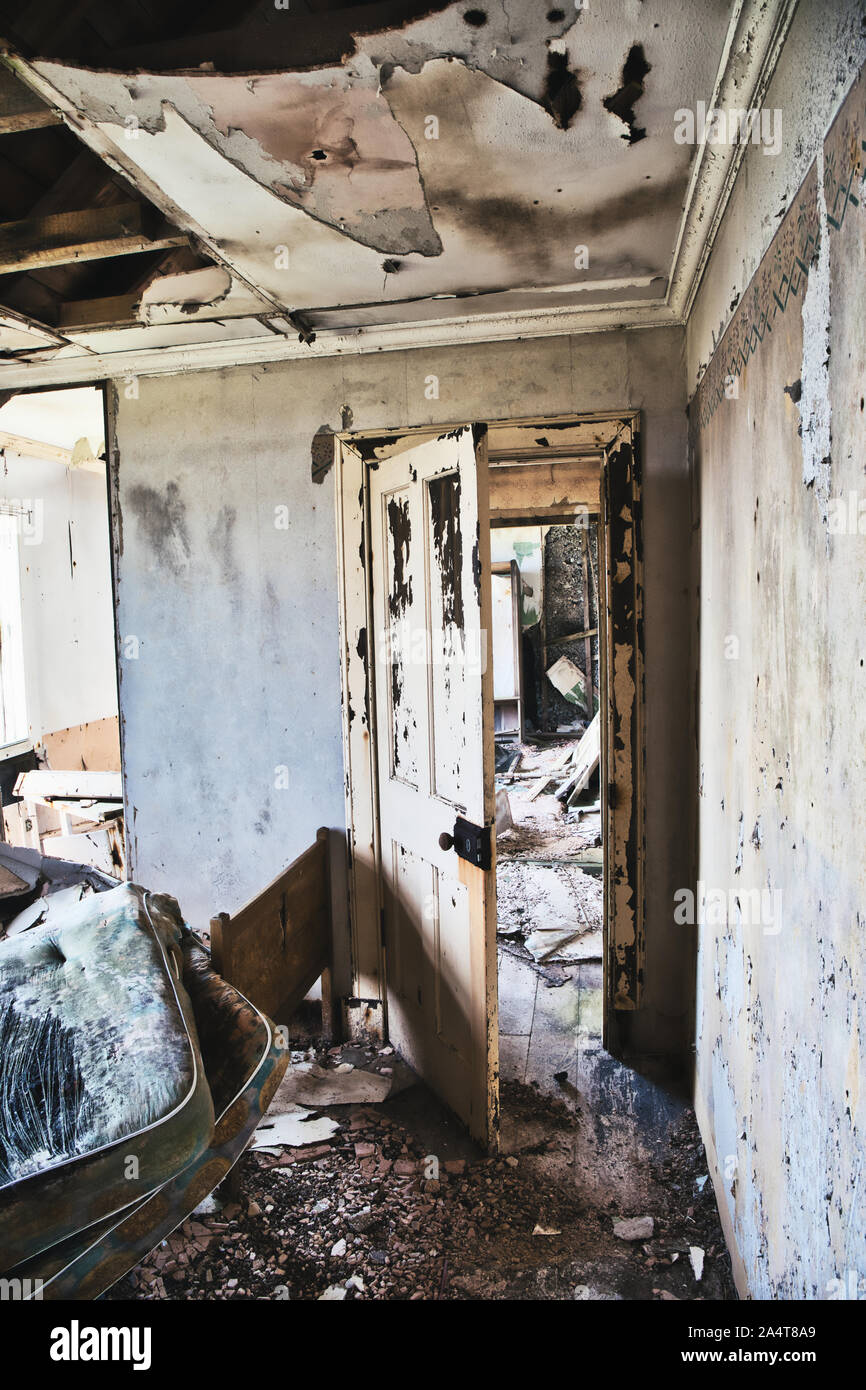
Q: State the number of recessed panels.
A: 4